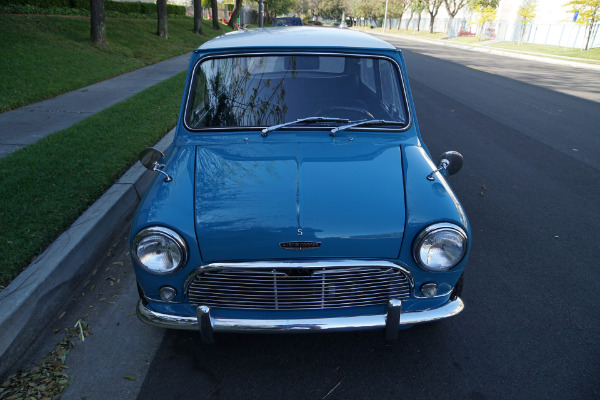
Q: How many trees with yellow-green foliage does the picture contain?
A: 3